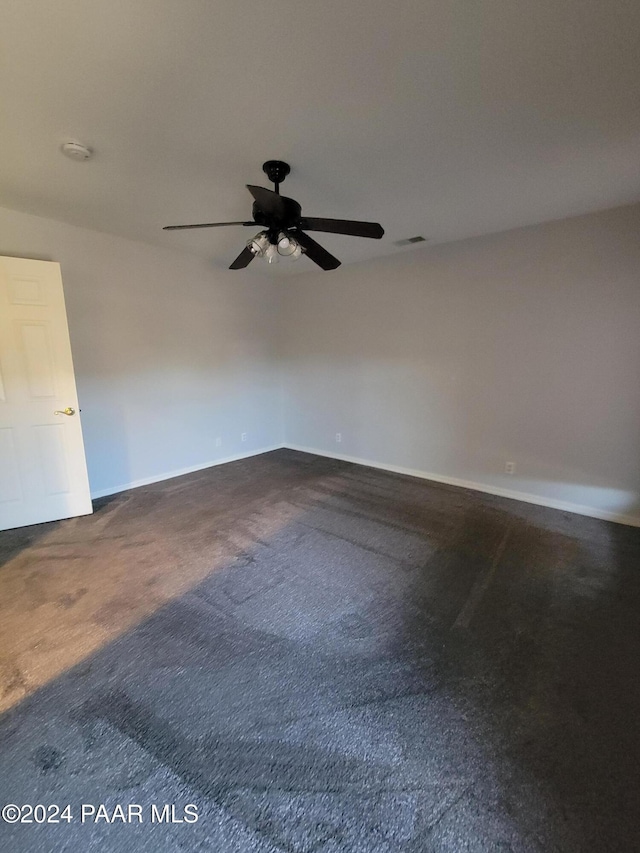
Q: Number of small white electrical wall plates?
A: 4